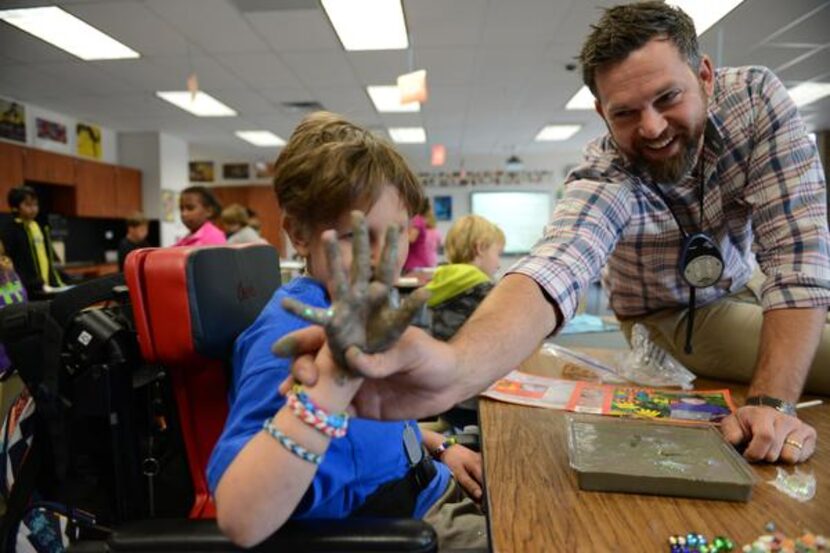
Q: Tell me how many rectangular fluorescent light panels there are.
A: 10